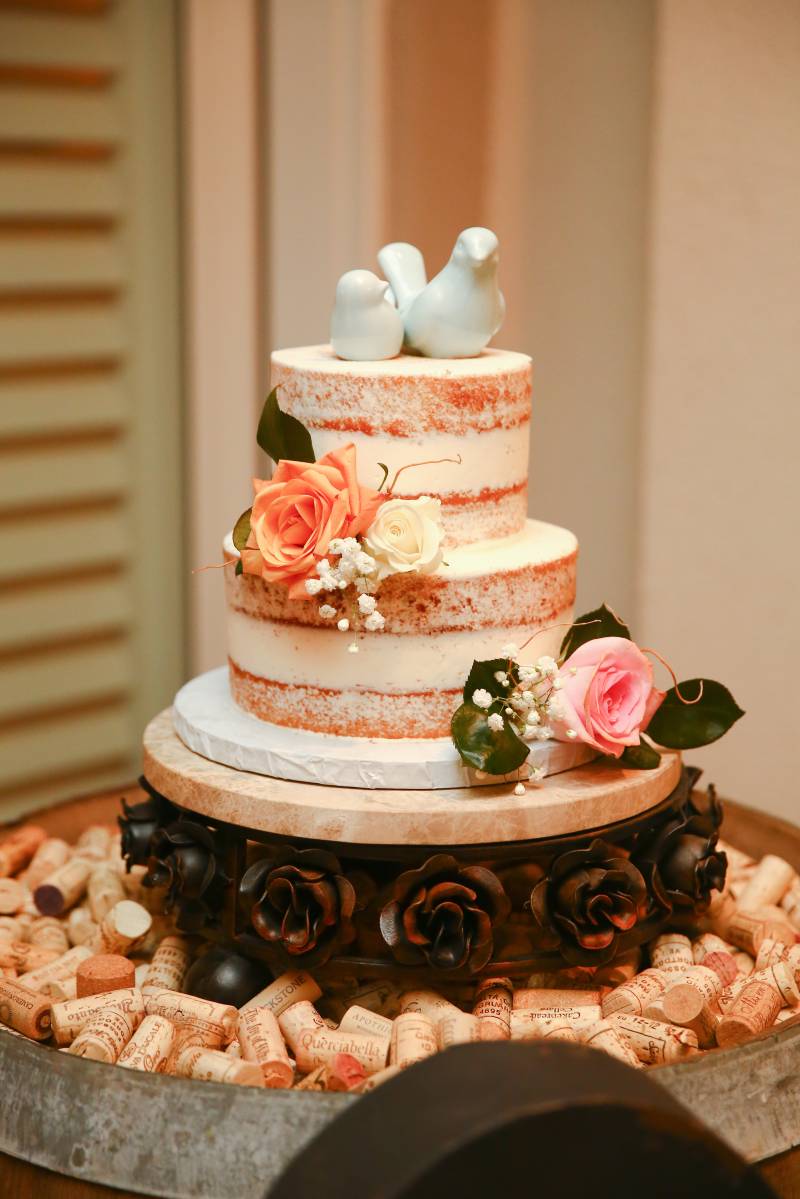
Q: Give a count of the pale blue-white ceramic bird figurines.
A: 2